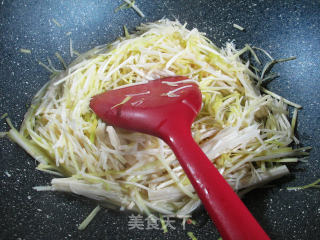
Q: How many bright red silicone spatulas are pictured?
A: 1